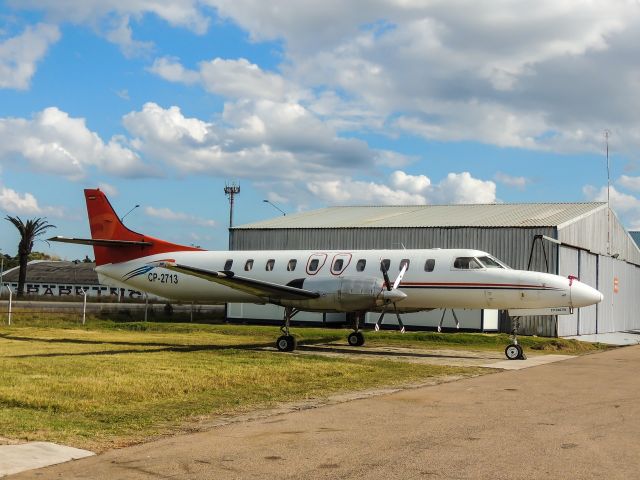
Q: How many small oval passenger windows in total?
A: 10